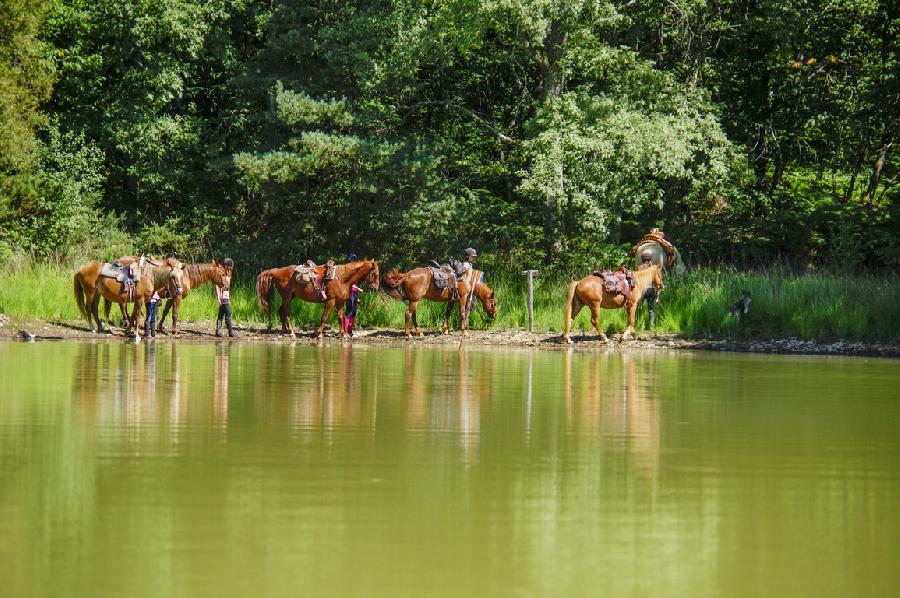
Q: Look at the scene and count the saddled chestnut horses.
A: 5